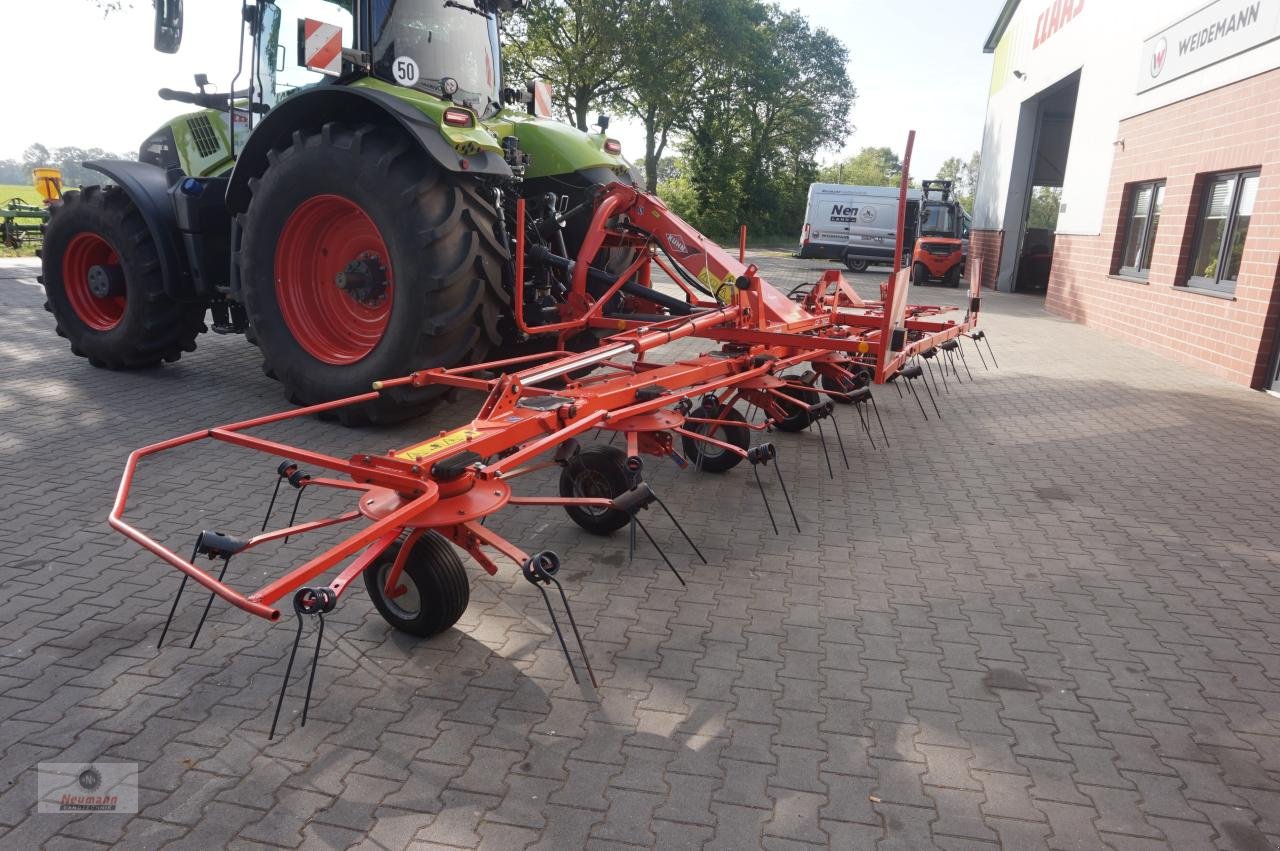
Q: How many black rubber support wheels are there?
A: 5